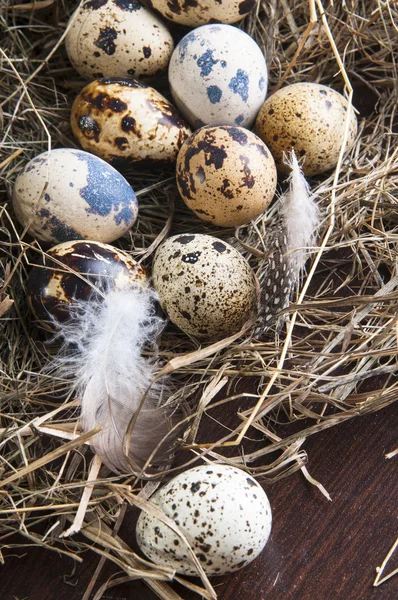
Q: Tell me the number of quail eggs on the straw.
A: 10